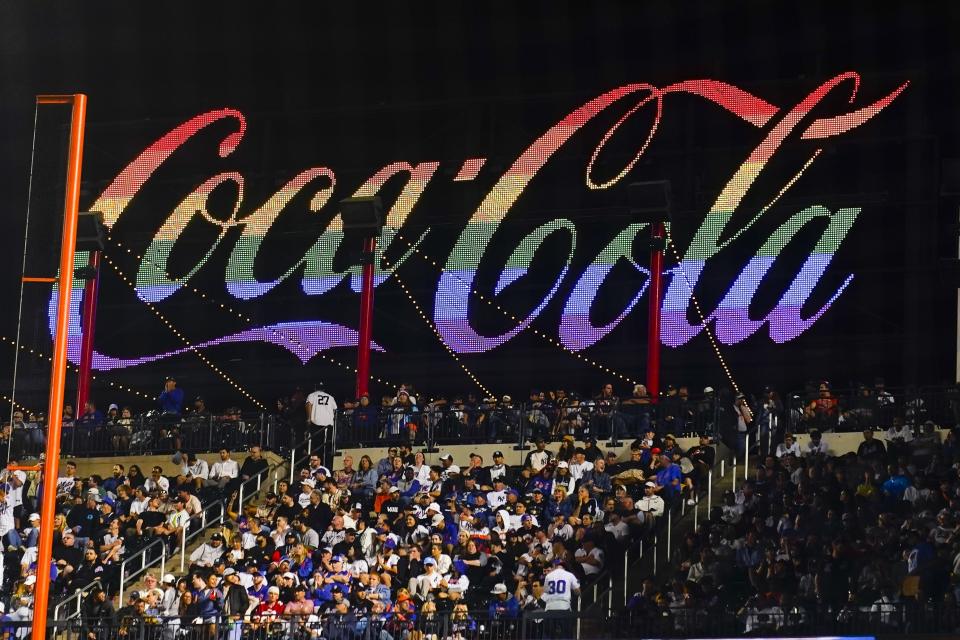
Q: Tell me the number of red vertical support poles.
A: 3